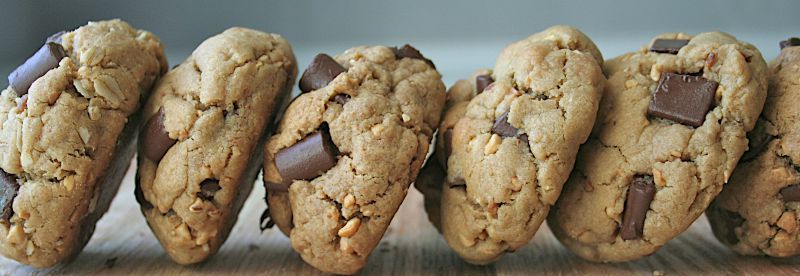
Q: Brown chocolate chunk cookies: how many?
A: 6